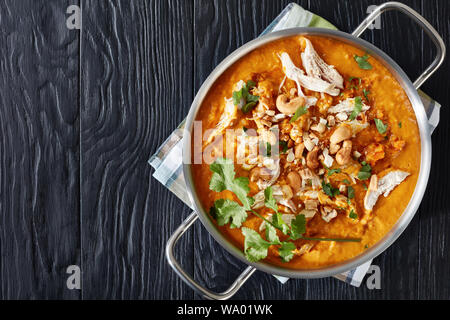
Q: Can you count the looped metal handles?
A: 2